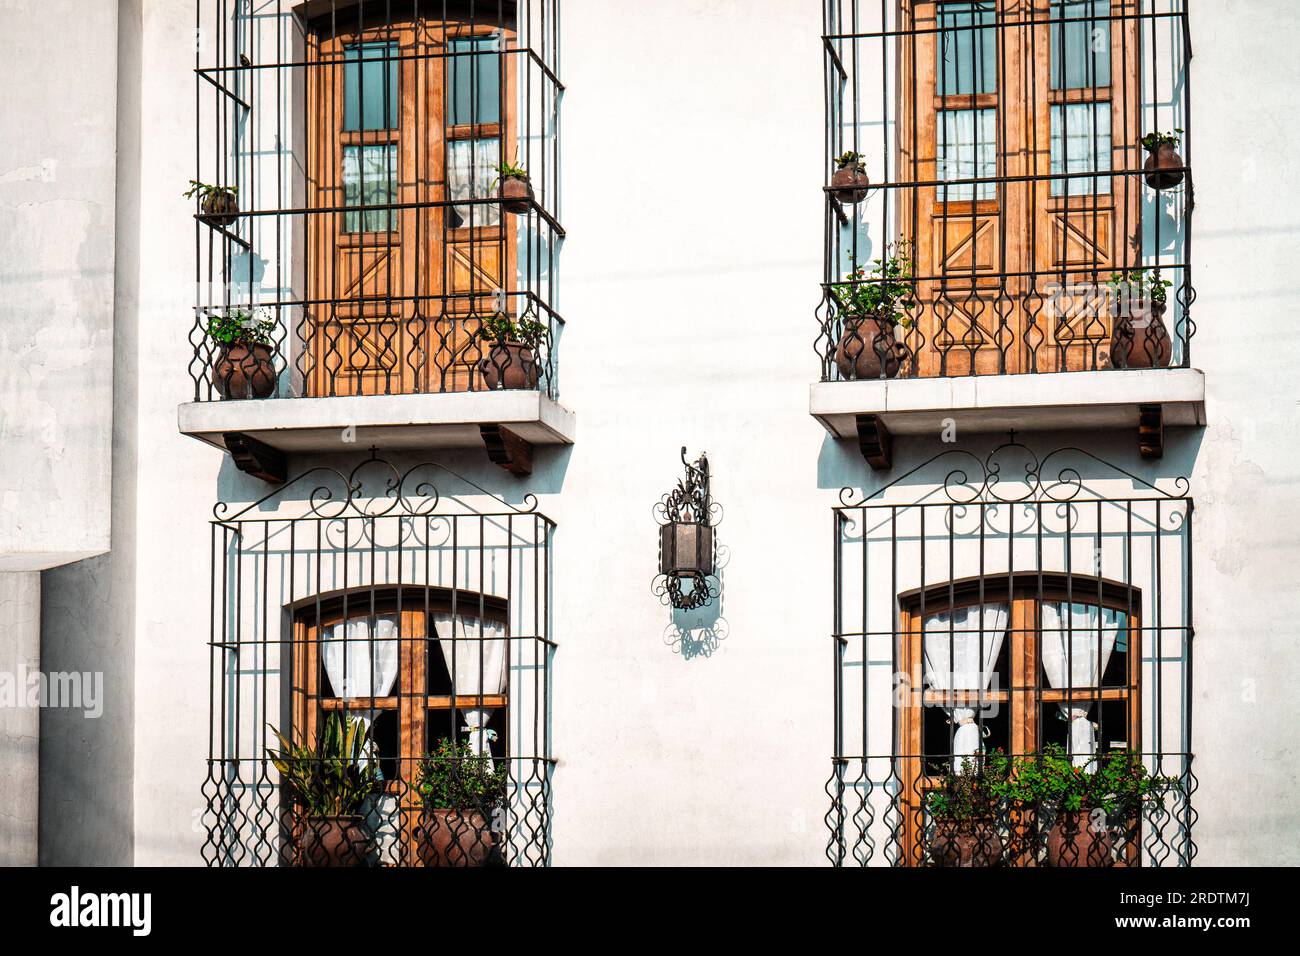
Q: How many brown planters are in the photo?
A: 12